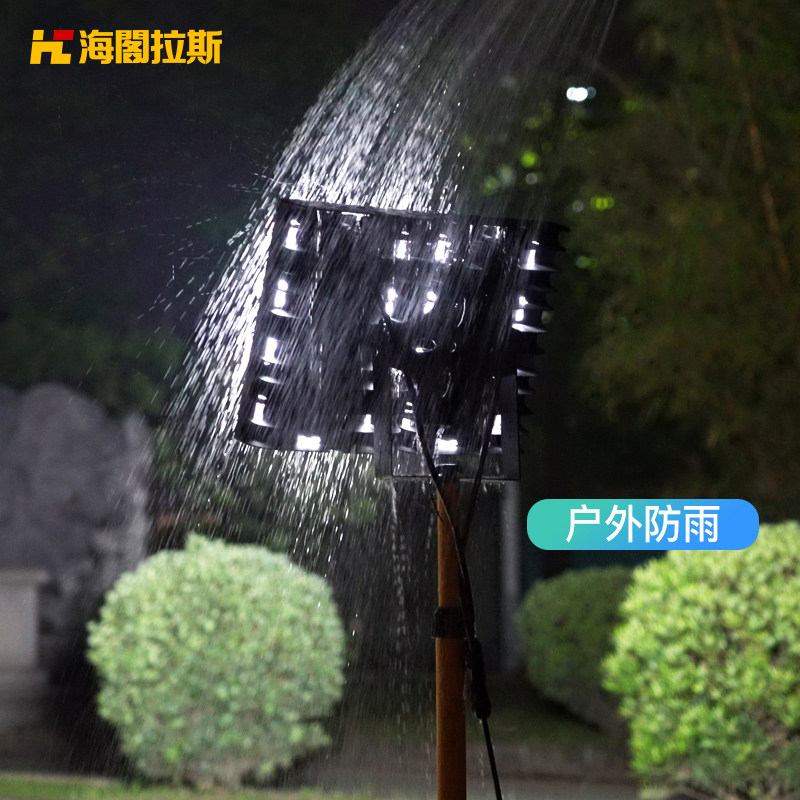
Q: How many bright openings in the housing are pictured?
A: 15